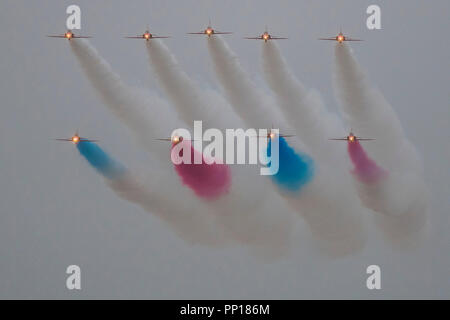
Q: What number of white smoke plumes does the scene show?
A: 5